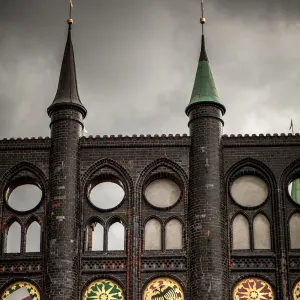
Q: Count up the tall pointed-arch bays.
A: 5